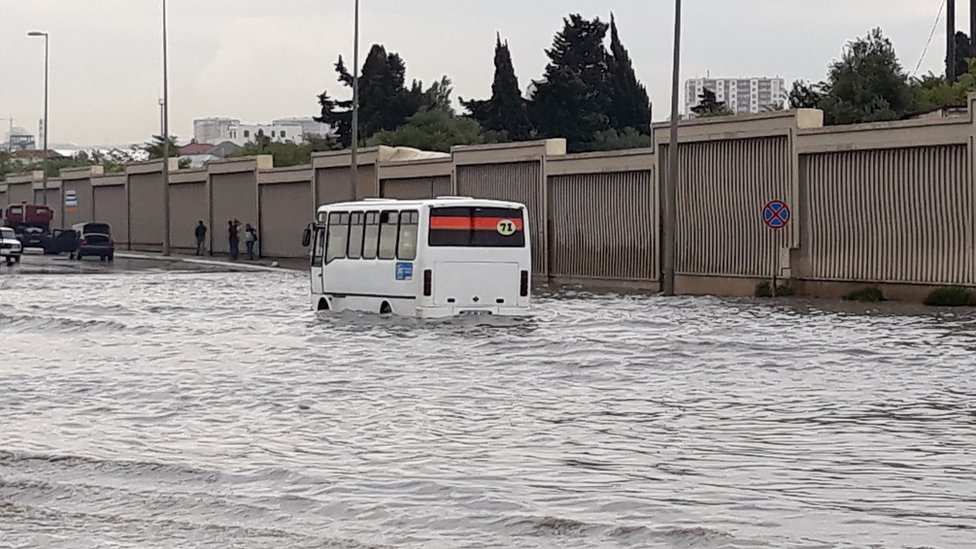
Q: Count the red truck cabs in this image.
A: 1